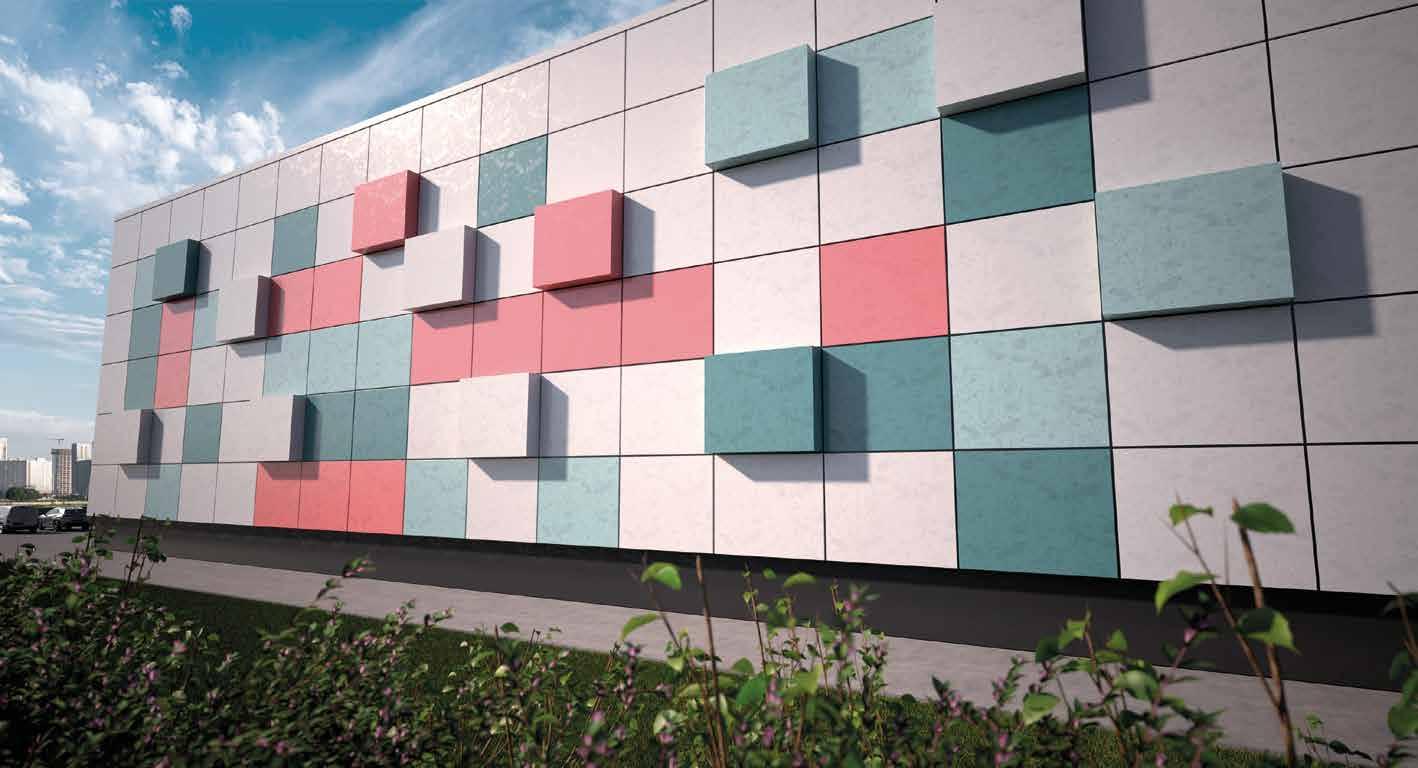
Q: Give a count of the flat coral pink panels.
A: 12